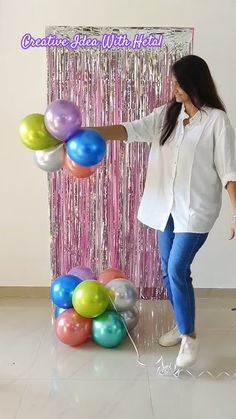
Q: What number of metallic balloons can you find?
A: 14